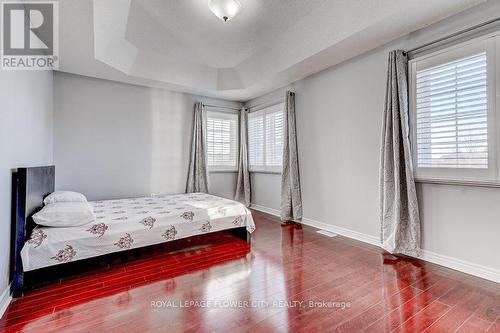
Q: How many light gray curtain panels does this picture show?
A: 4